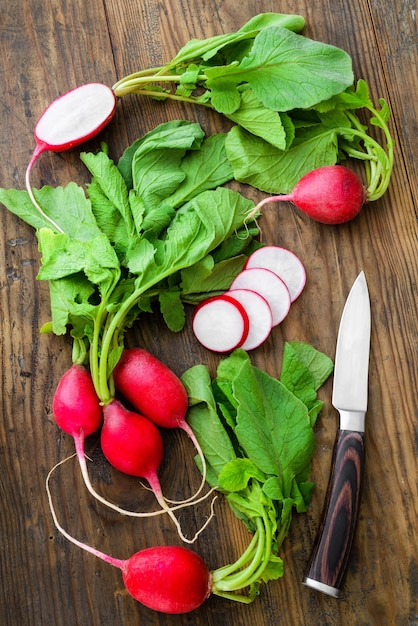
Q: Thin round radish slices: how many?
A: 4